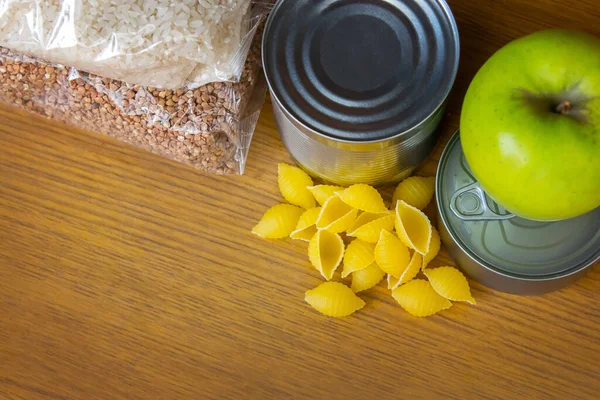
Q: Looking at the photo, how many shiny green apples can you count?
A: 1